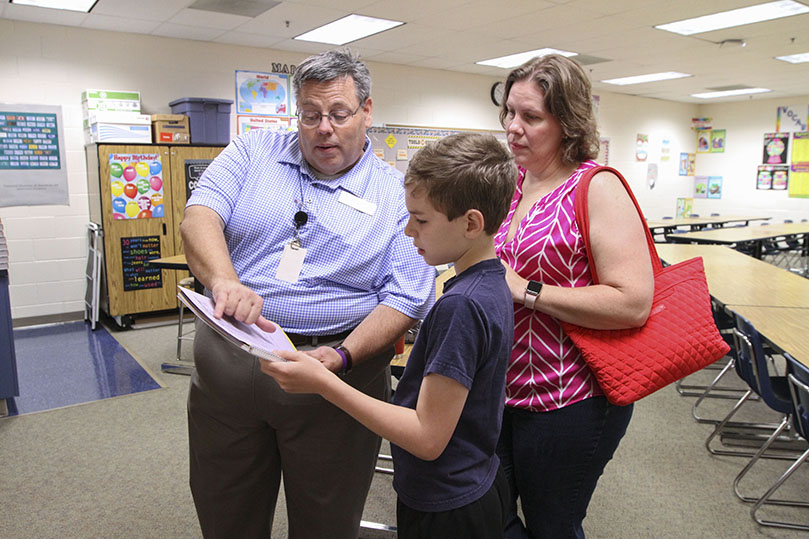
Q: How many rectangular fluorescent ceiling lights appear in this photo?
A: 7